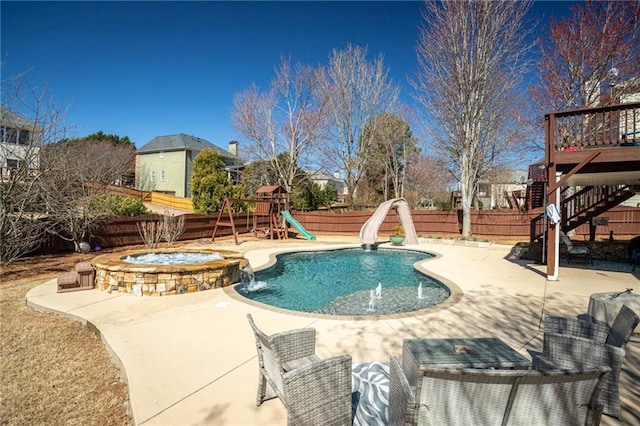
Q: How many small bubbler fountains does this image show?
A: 3